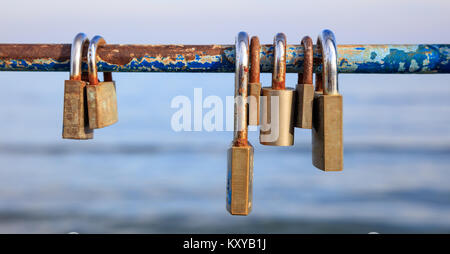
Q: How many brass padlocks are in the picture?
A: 7